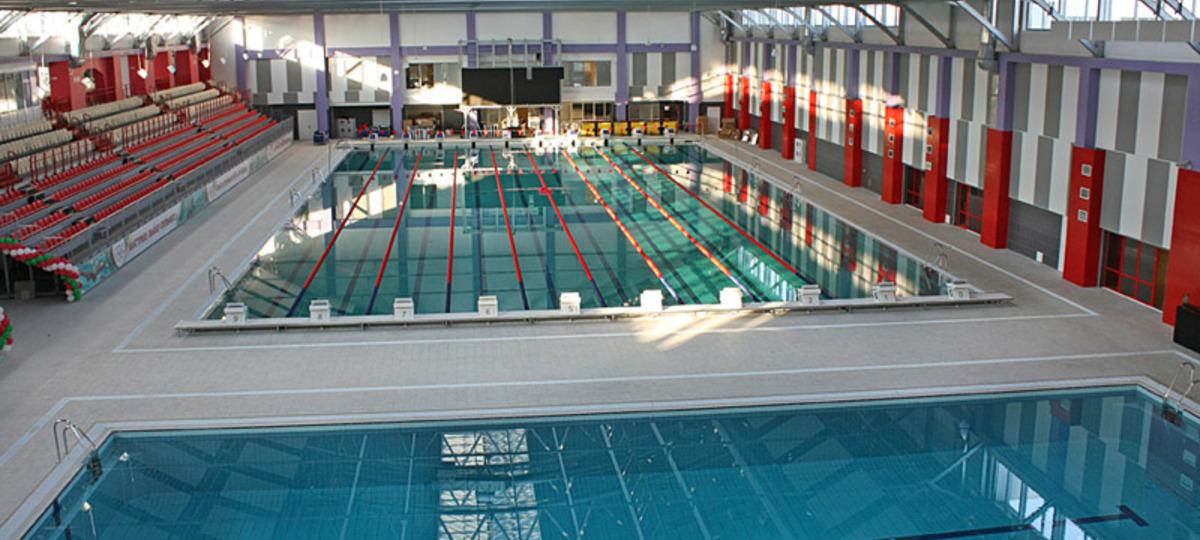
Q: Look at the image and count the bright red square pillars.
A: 11